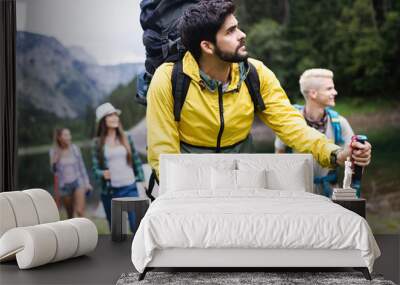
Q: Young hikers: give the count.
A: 4